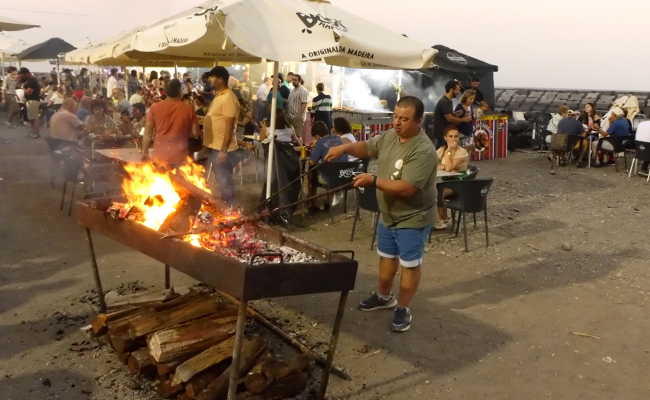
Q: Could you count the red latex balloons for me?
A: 0